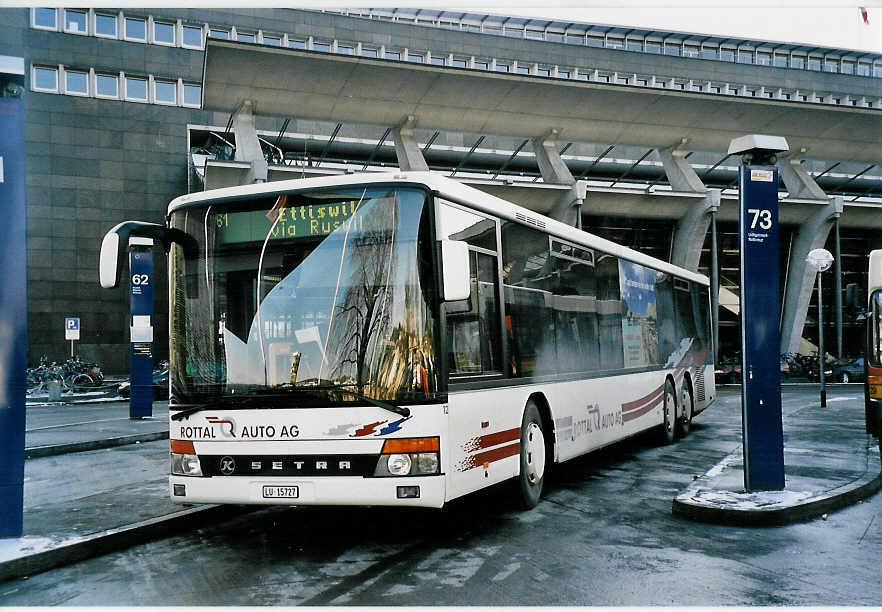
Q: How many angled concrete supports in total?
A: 5